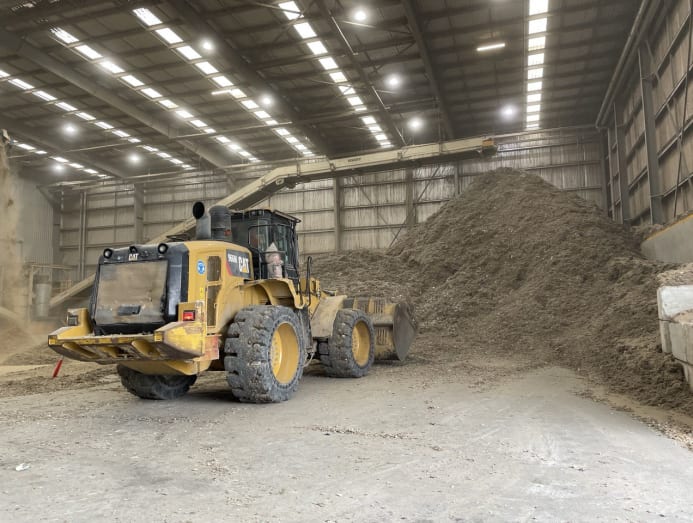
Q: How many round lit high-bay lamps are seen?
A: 9